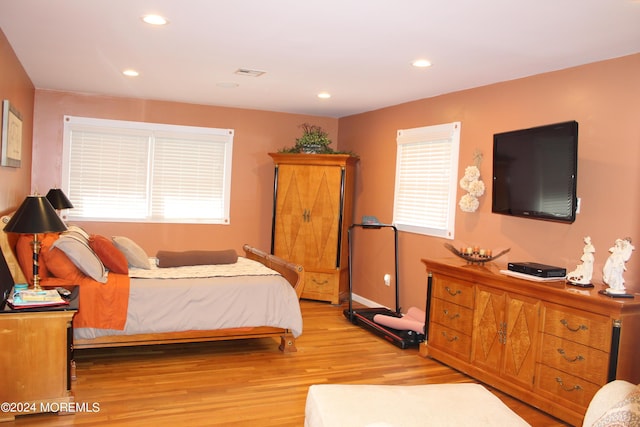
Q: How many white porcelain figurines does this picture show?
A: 2